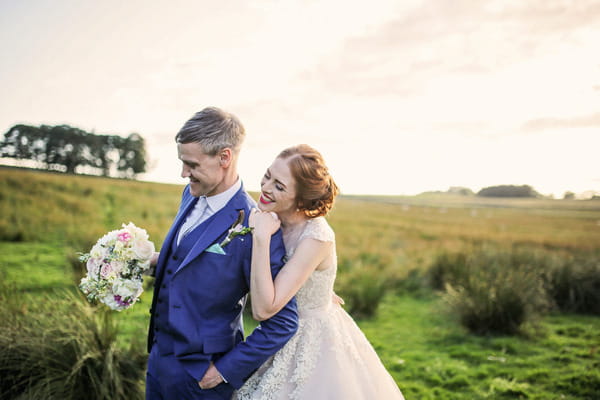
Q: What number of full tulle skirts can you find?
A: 1